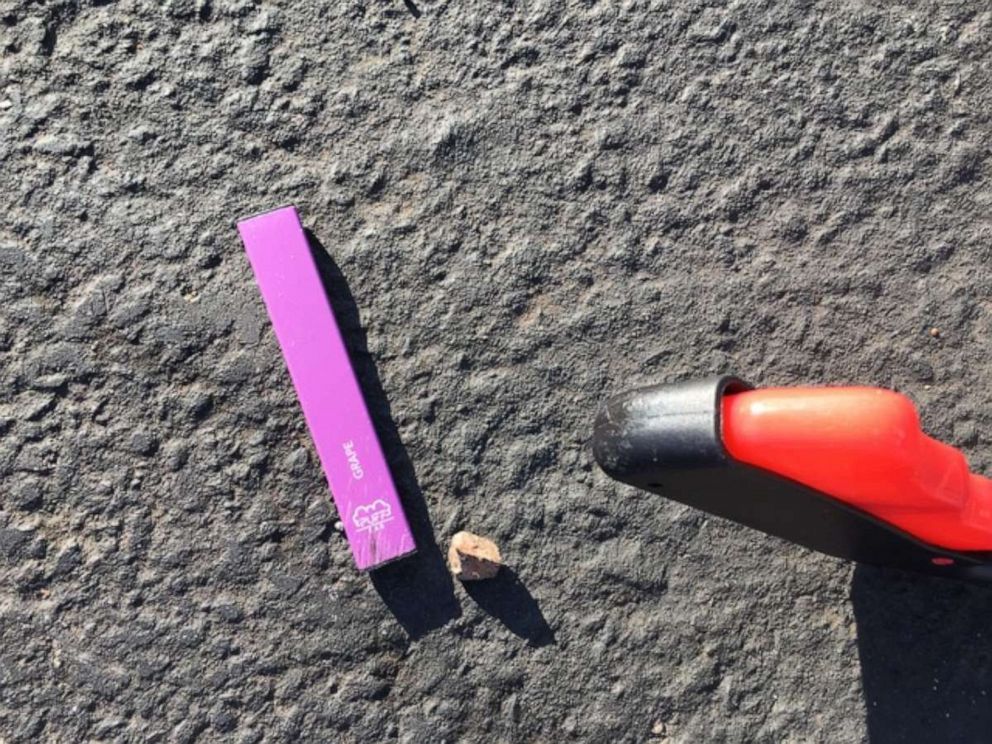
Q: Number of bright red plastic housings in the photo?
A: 1